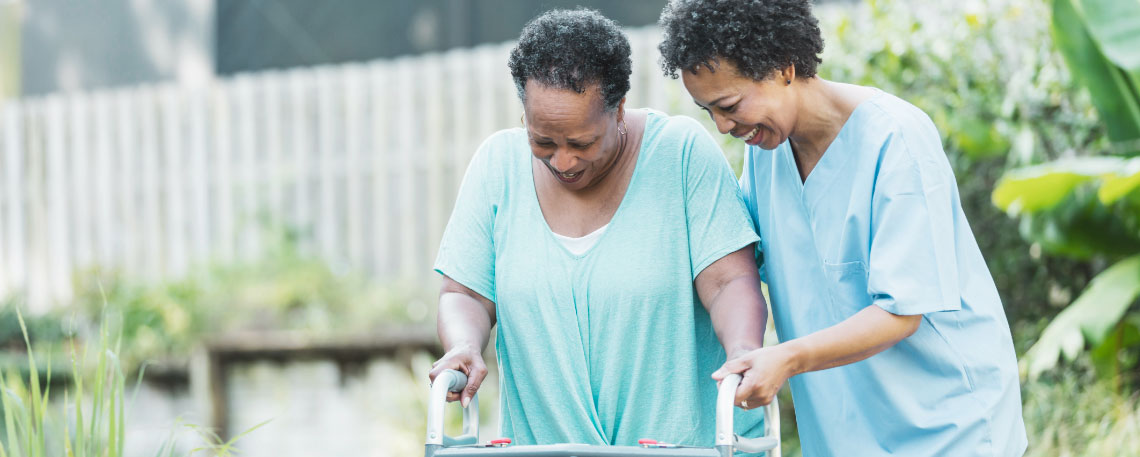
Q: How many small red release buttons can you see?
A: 2